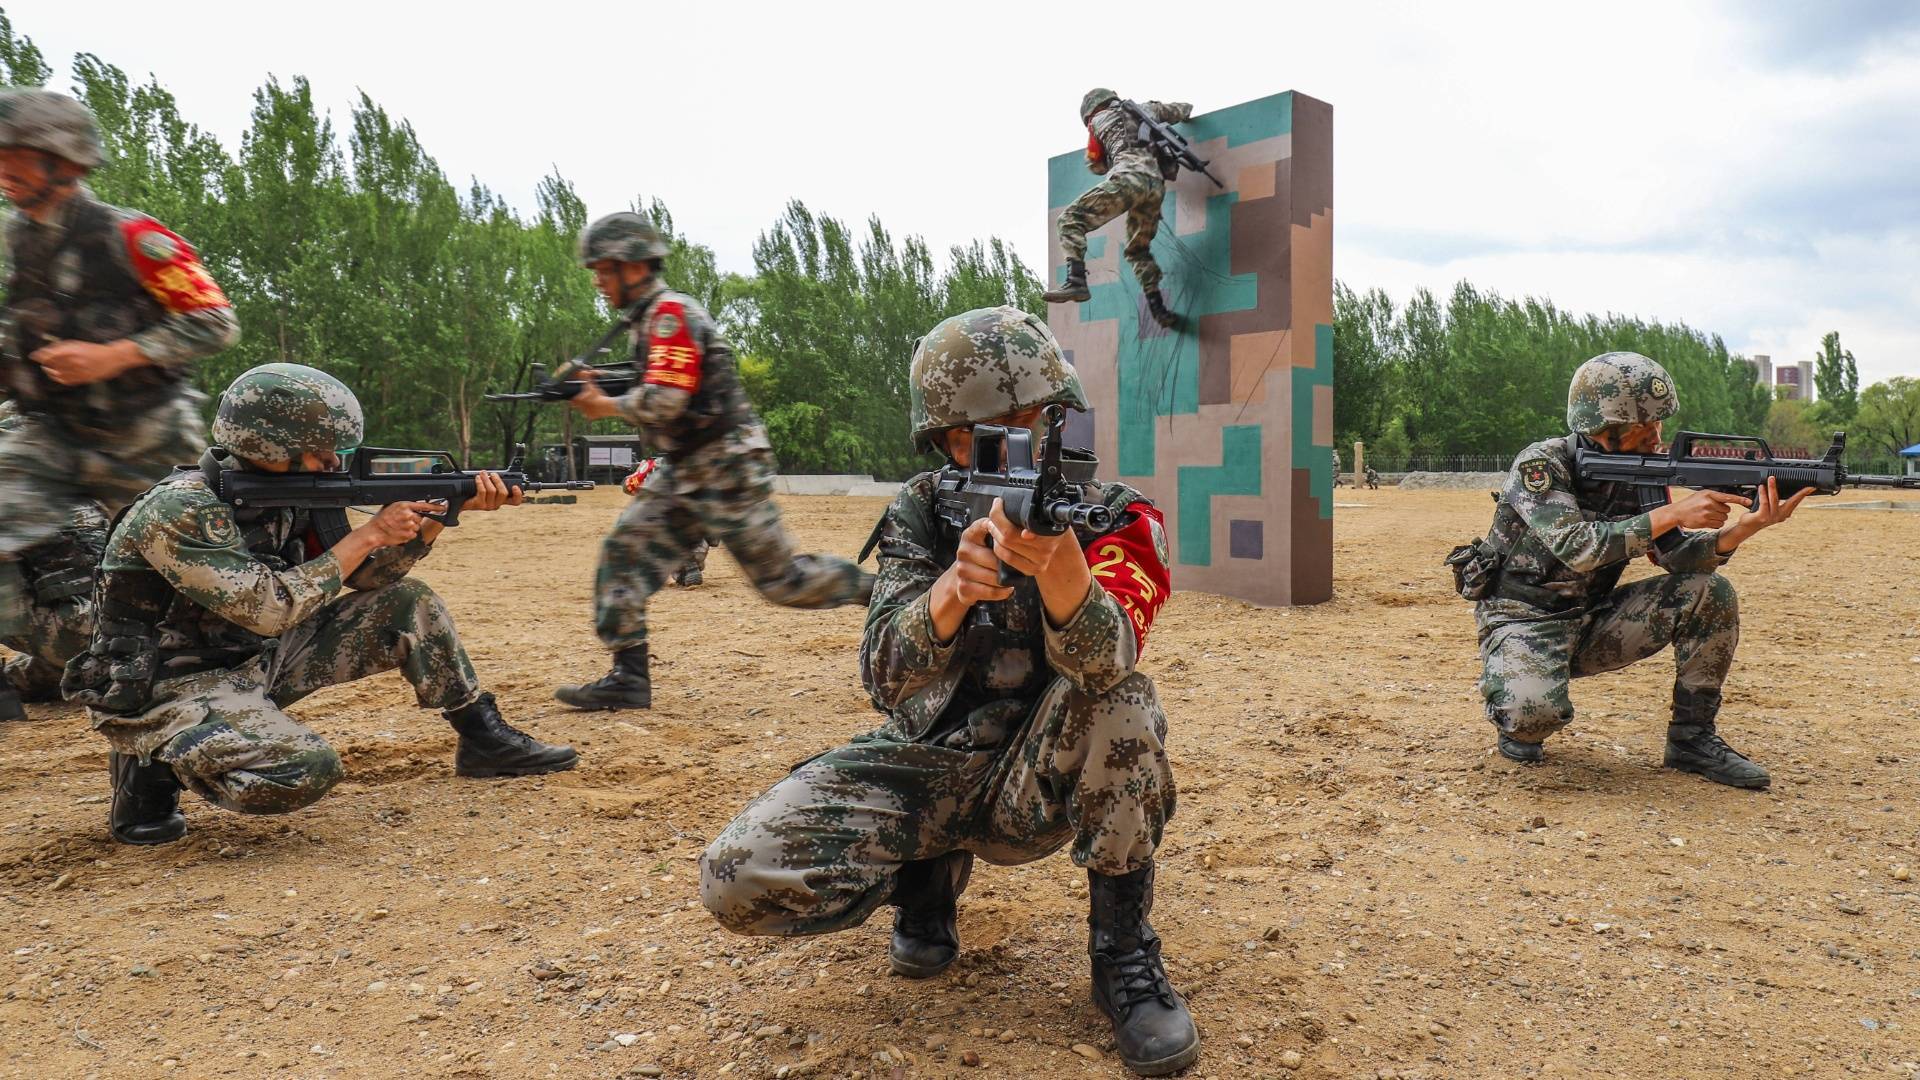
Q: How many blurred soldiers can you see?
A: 2